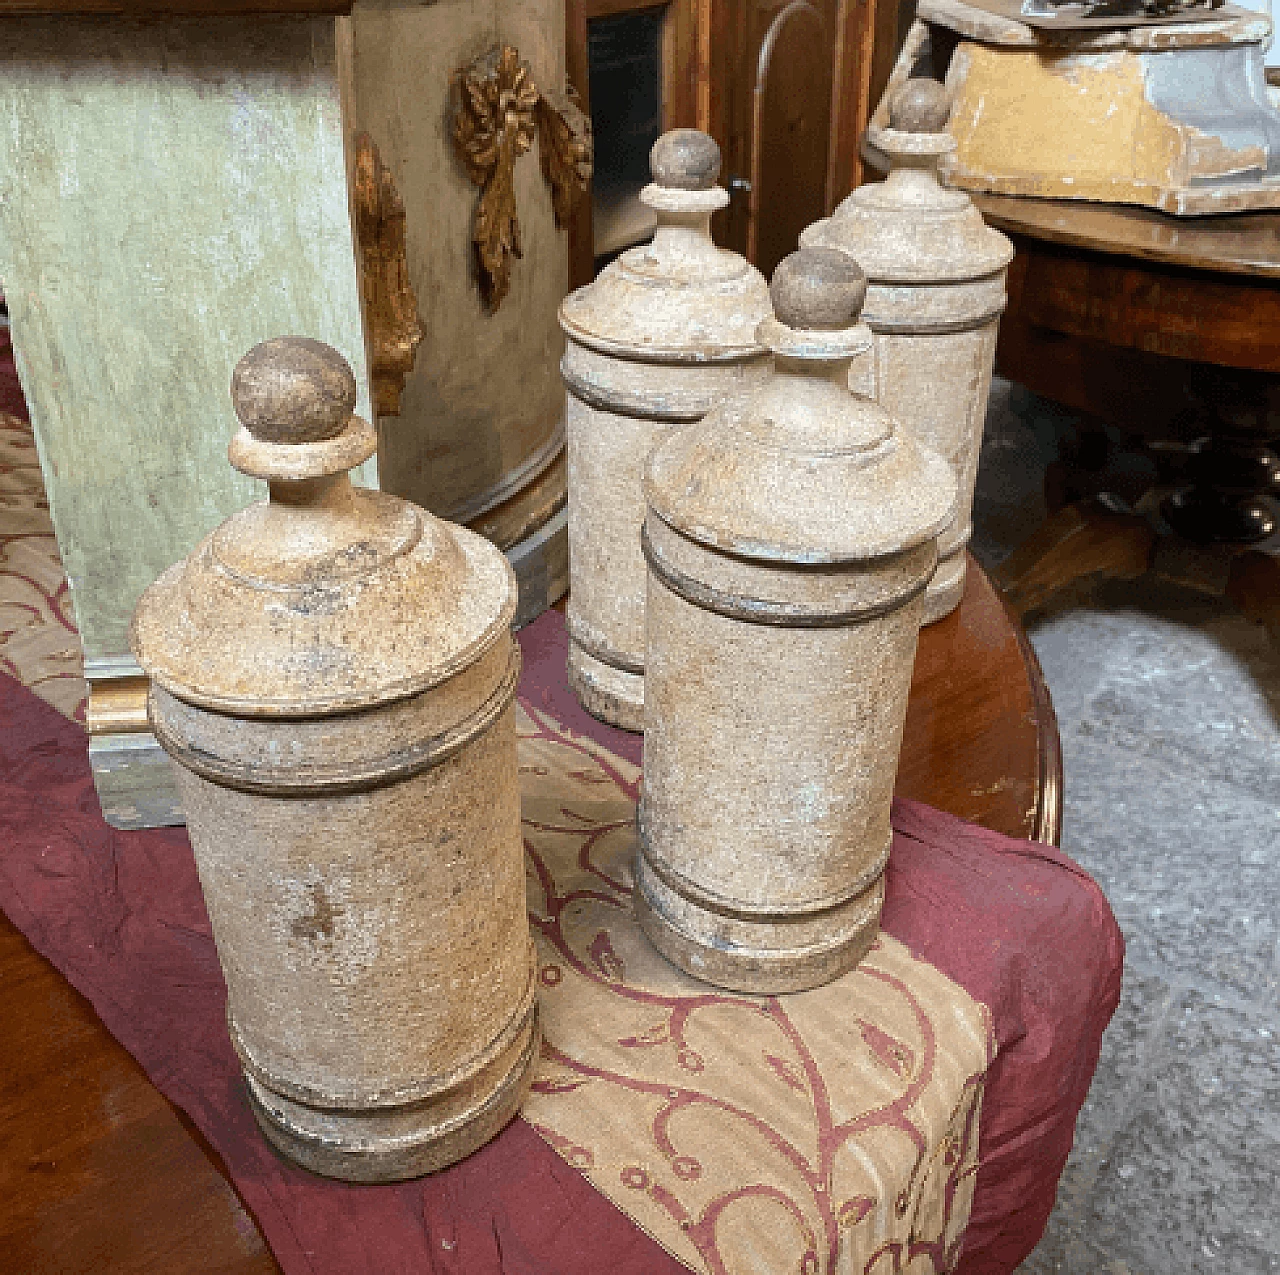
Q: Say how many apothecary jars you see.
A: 4